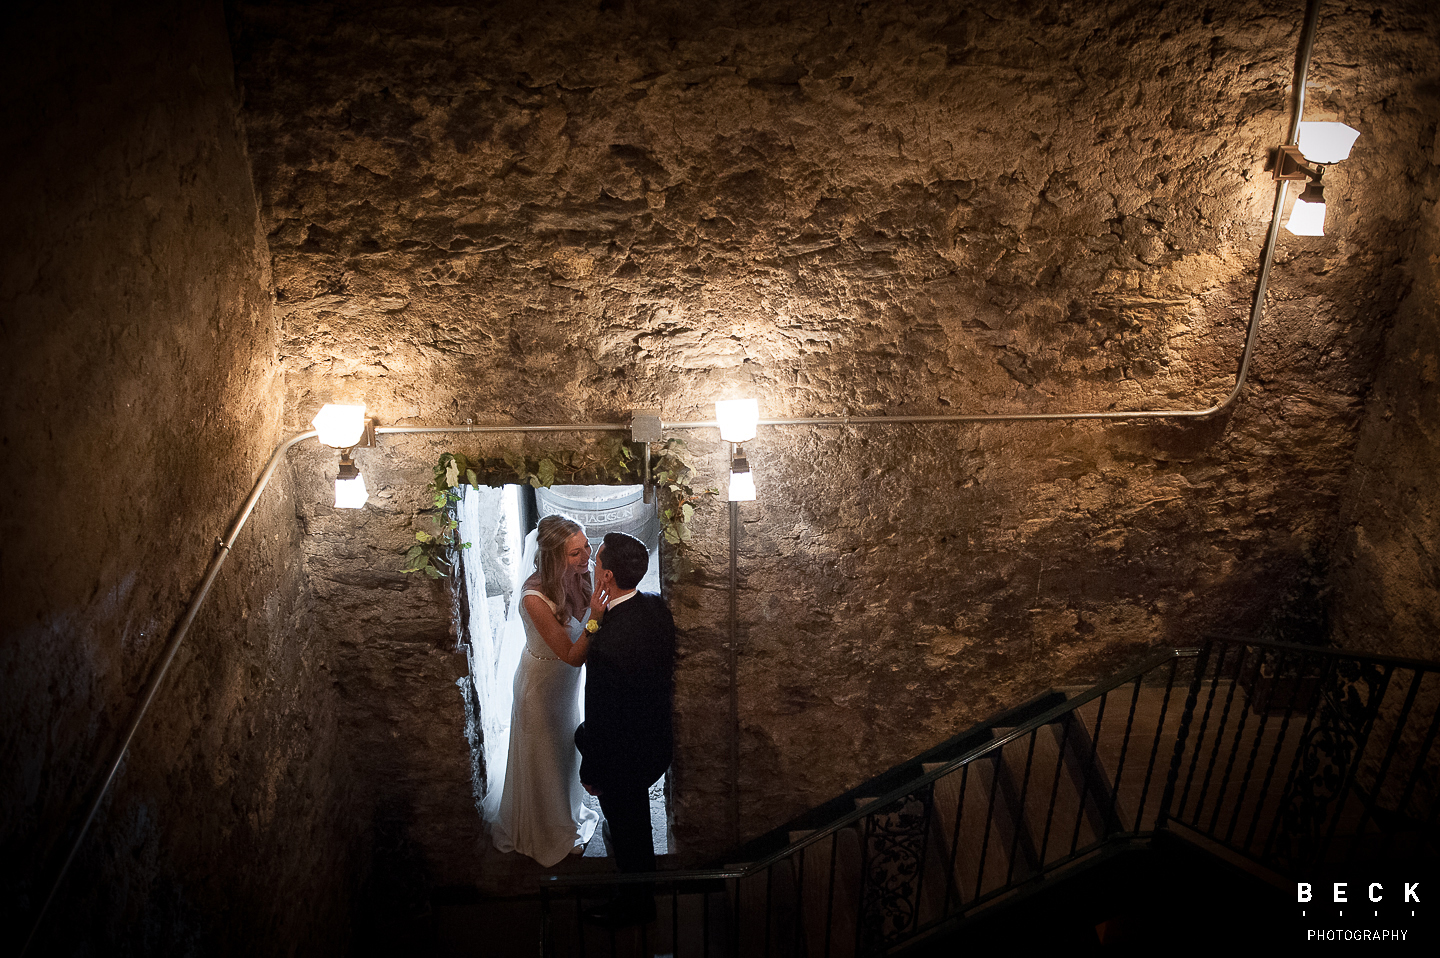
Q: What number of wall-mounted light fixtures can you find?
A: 3